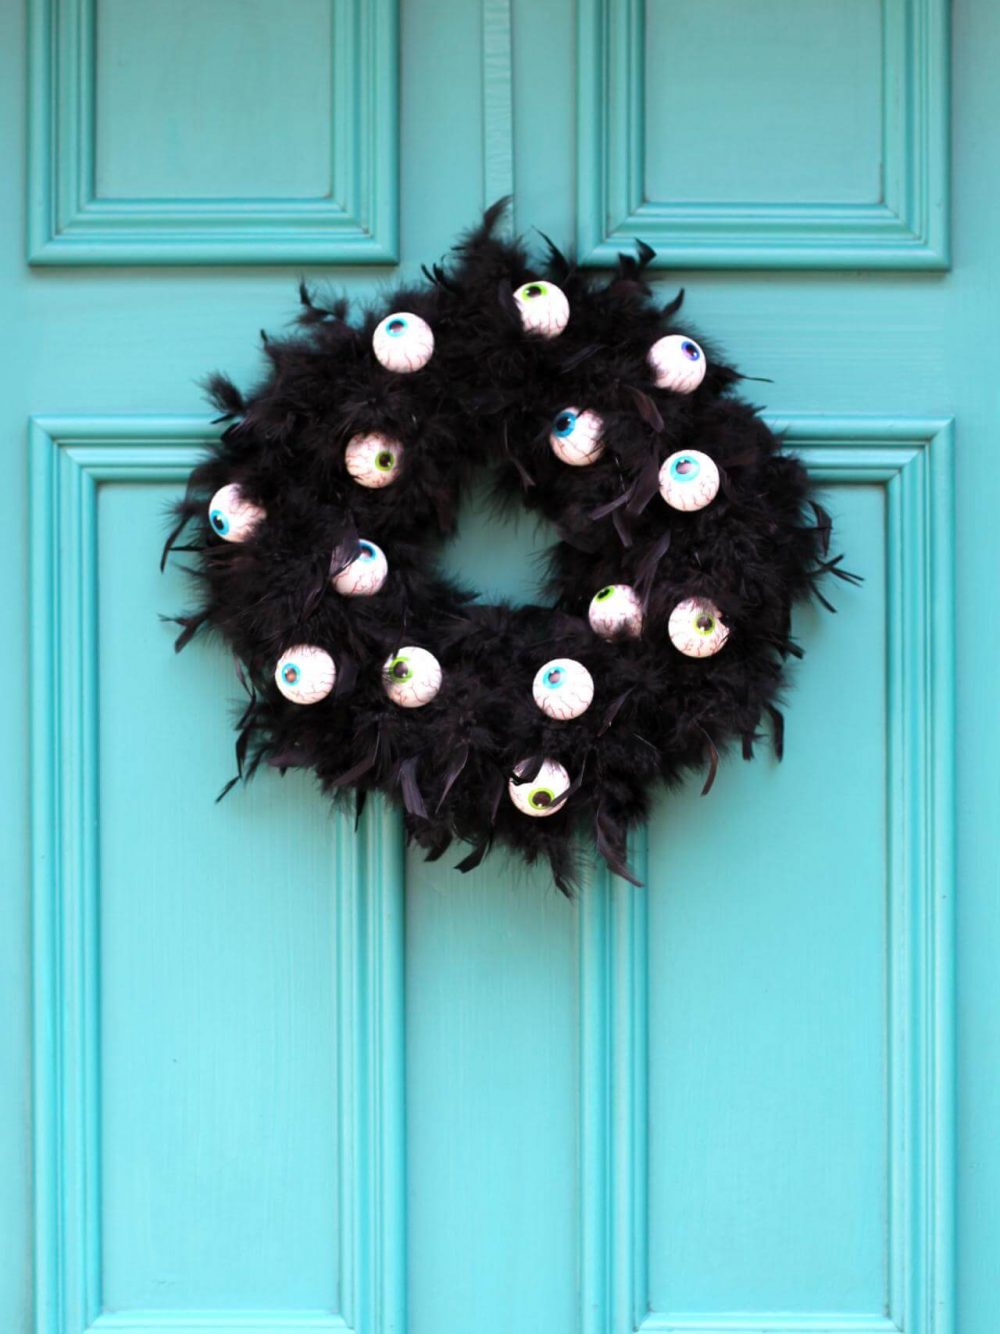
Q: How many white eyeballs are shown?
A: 14